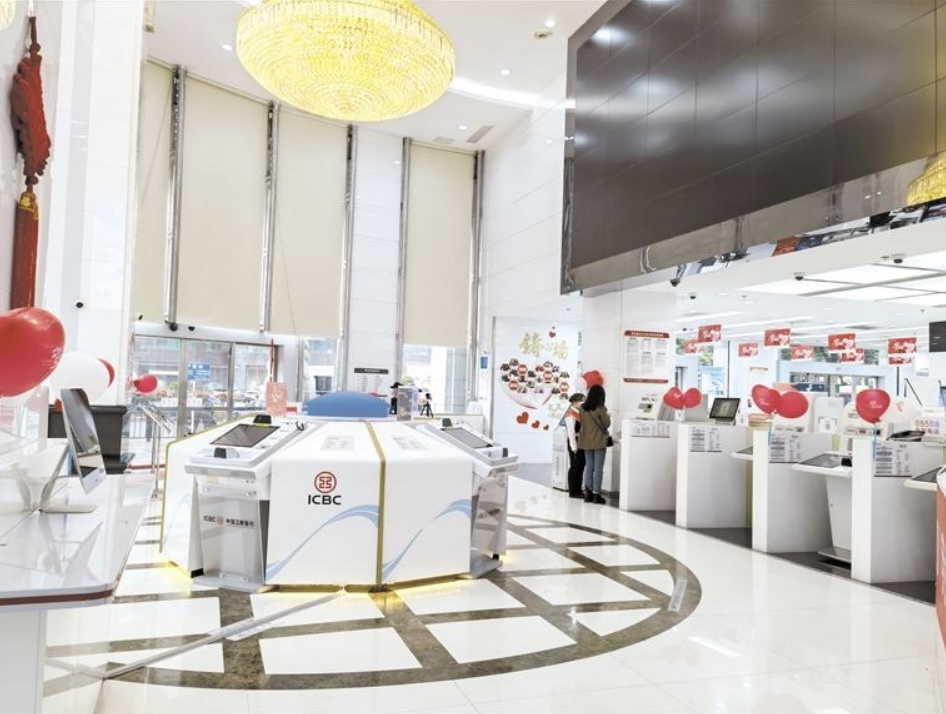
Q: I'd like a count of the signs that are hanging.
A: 9